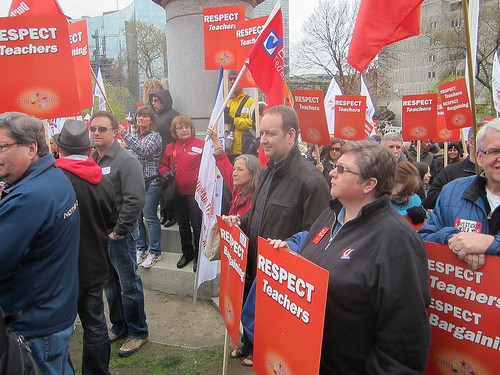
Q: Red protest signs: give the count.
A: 12